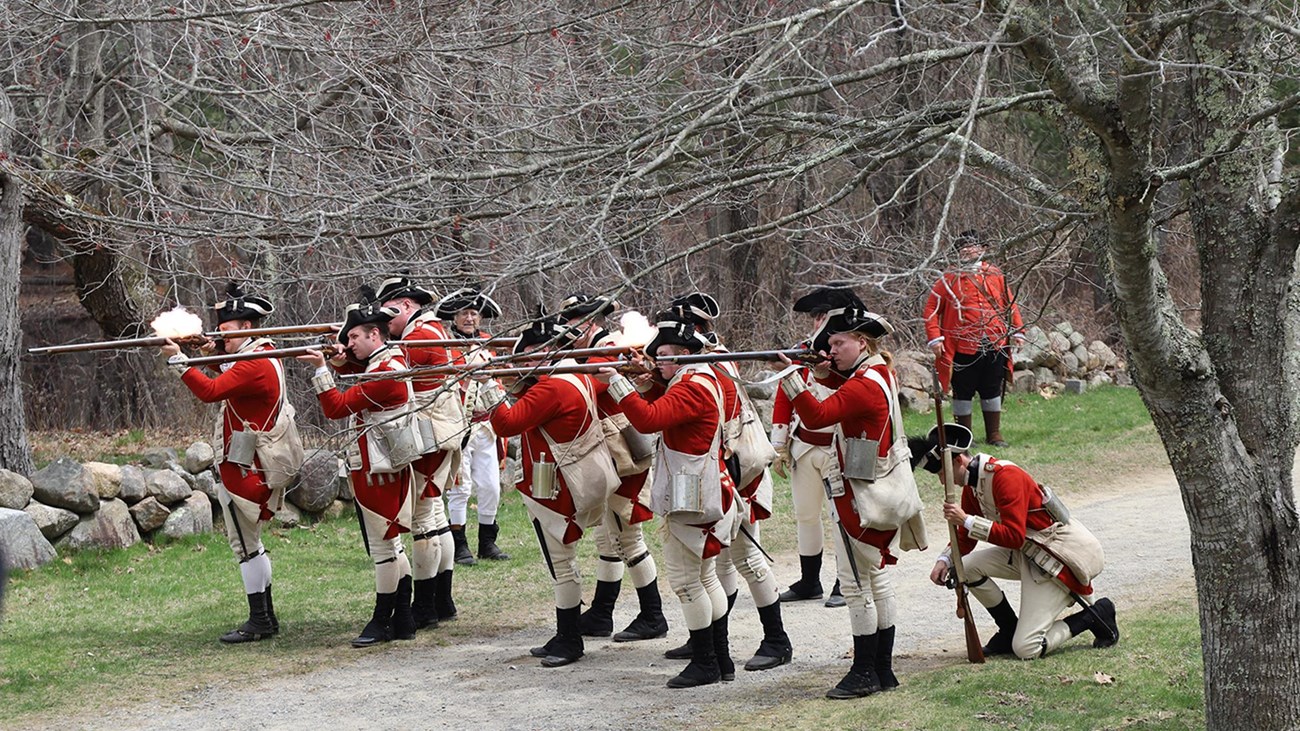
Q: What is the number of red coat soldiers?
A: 12